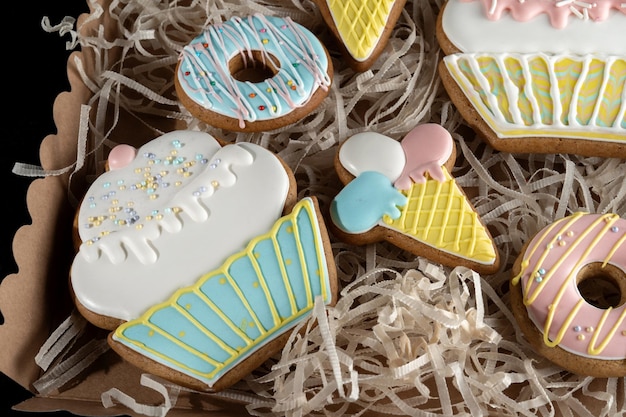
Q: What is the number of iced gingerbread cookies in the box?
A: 6